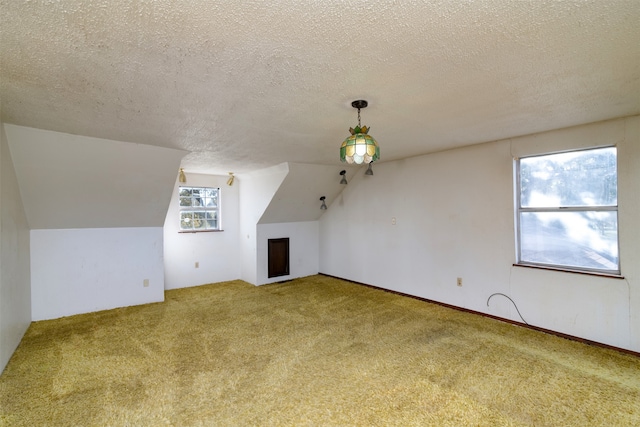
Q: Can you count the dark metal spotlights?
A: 3